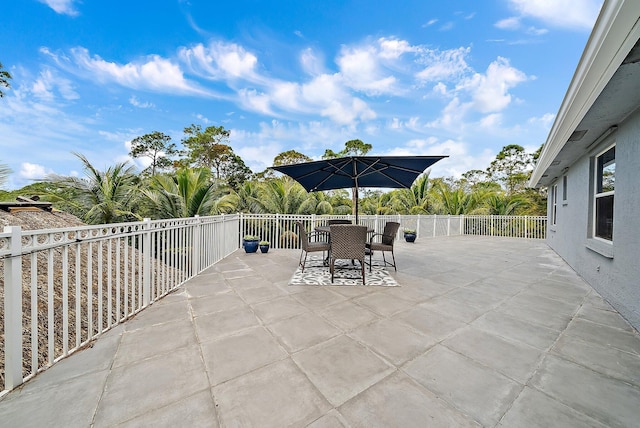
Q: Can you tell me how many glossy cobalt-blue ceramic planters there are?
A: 3